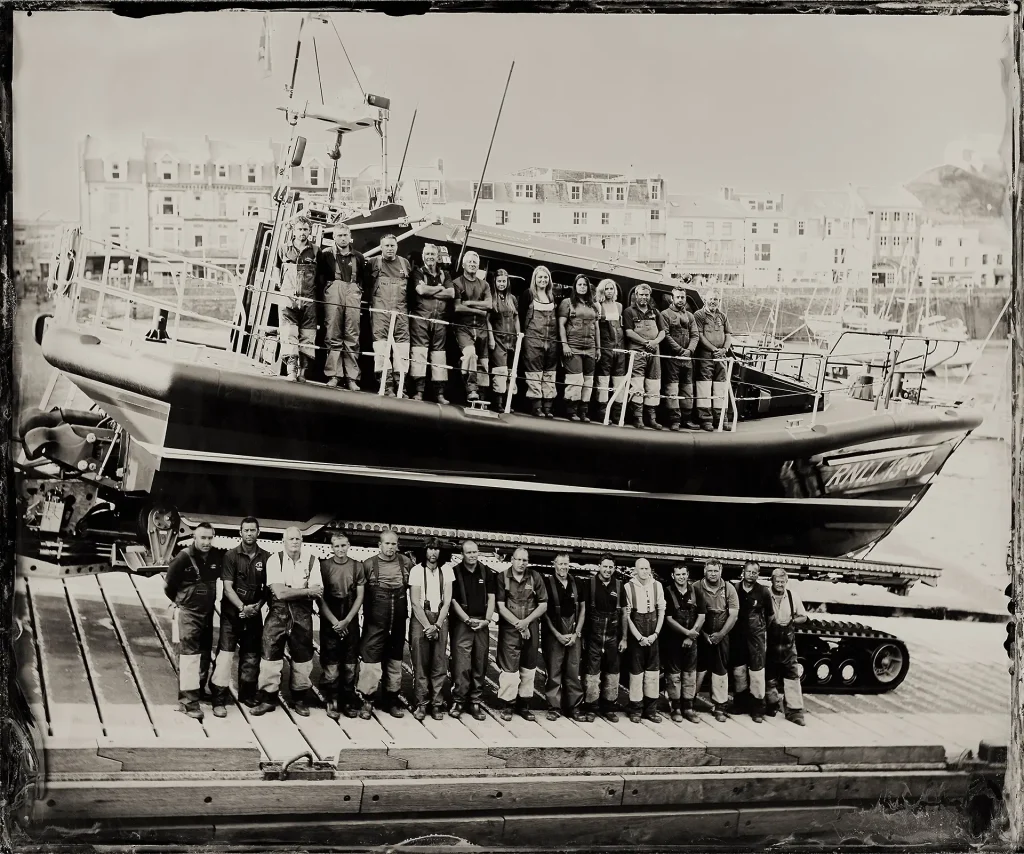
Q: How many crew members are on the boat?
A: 12